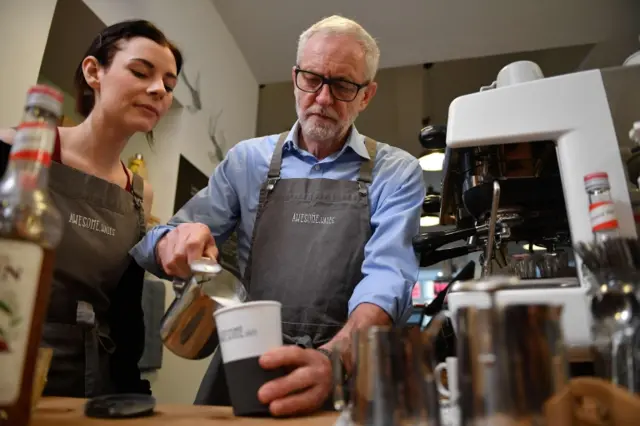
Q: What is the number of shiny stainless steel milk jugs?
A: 3